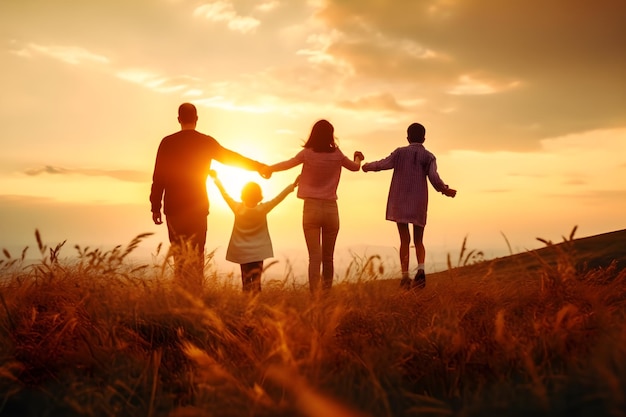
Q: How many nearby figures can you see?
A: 4